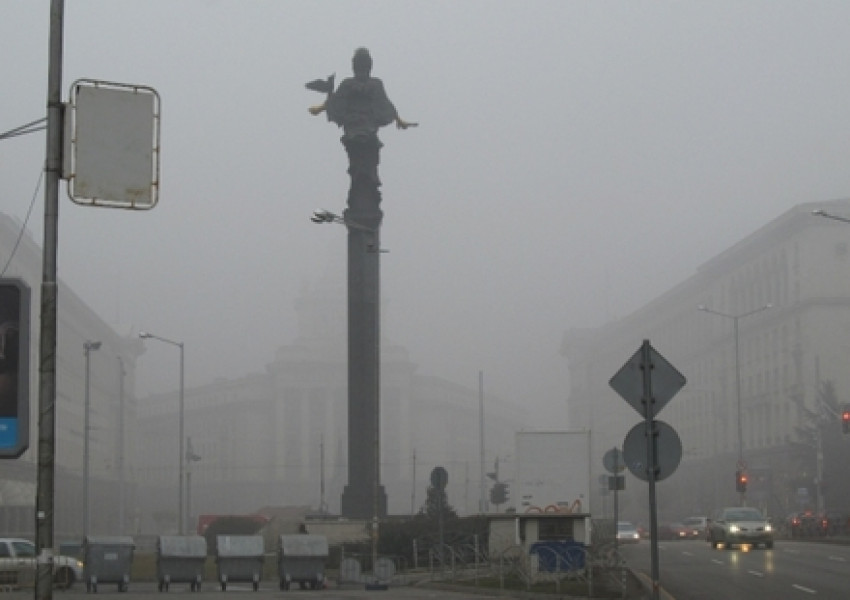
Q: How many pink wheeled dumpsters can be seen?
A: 0